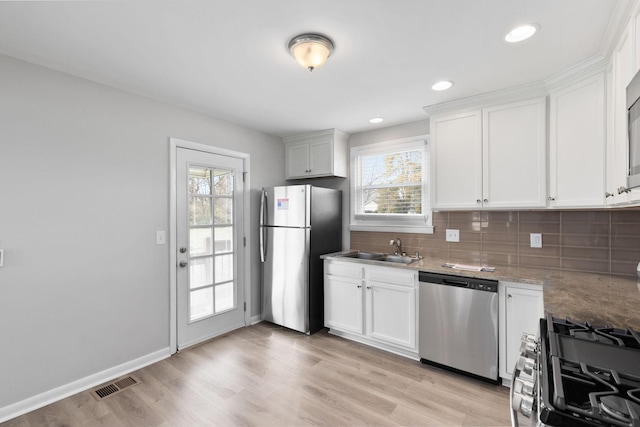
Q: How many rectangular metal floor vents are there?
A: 1